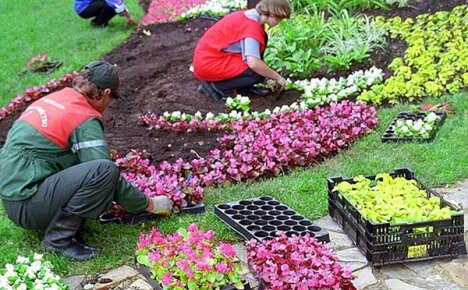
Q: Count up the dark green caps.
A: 1